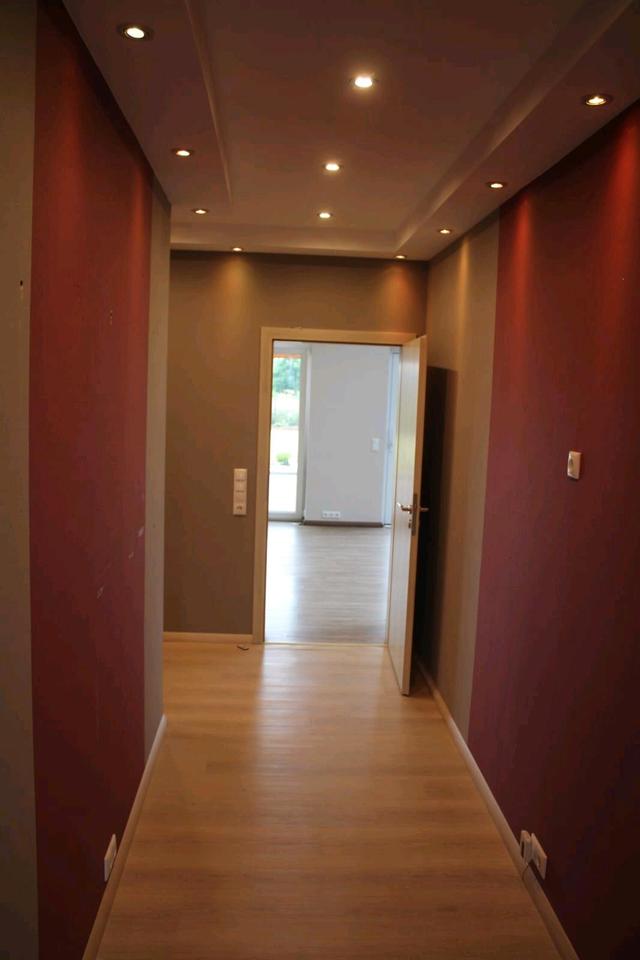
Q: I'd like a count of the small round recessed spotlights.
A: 11